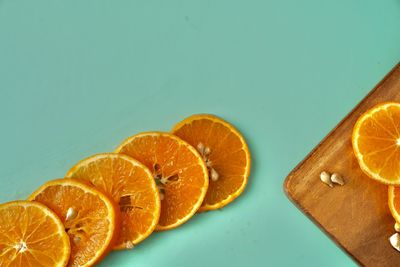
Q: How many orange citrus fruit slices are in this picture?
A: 7